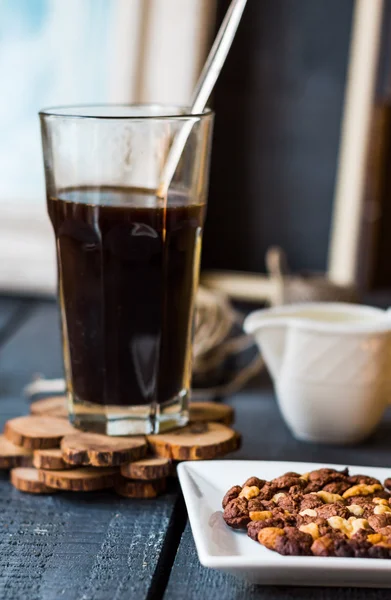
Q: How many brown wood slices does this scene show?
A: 11